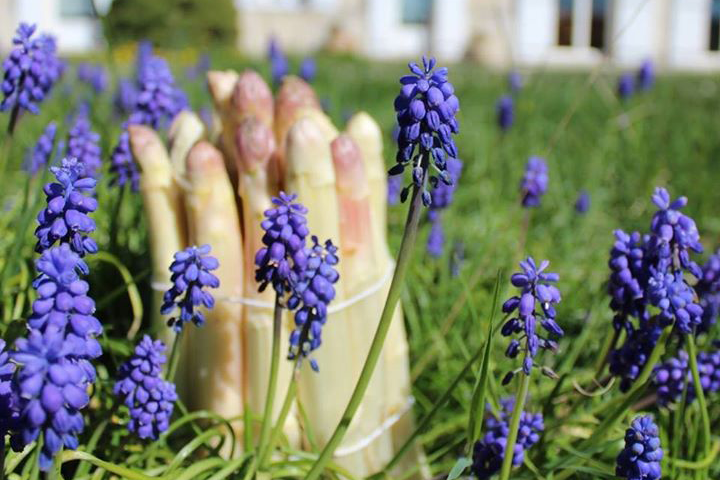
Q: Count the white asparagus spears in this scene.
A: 10